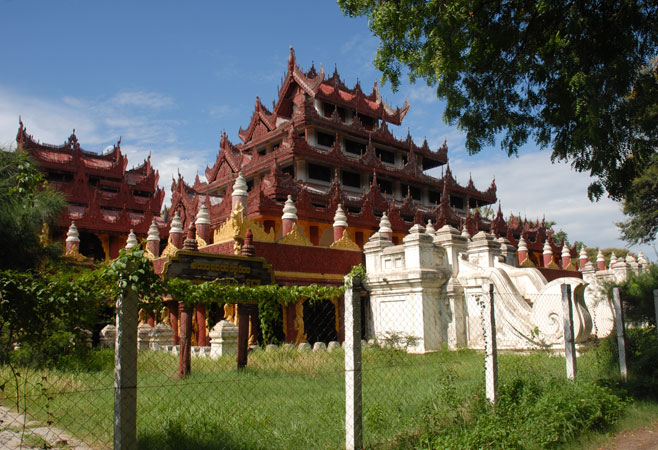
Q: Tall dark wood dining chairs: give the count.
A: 0